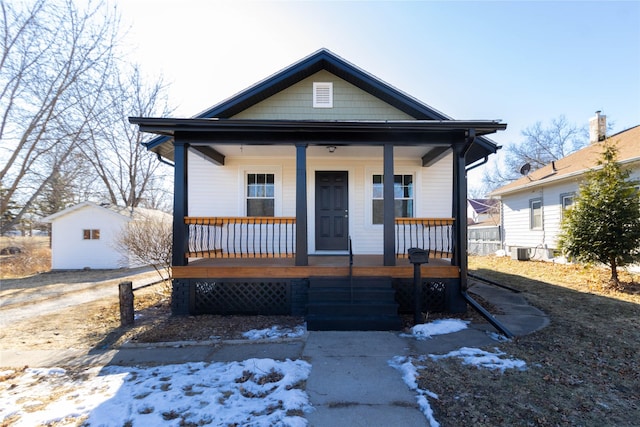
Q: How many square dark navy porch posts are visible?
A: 4